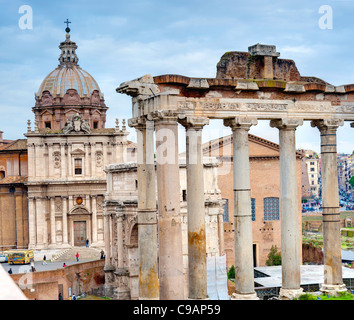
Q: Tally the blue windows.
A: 3